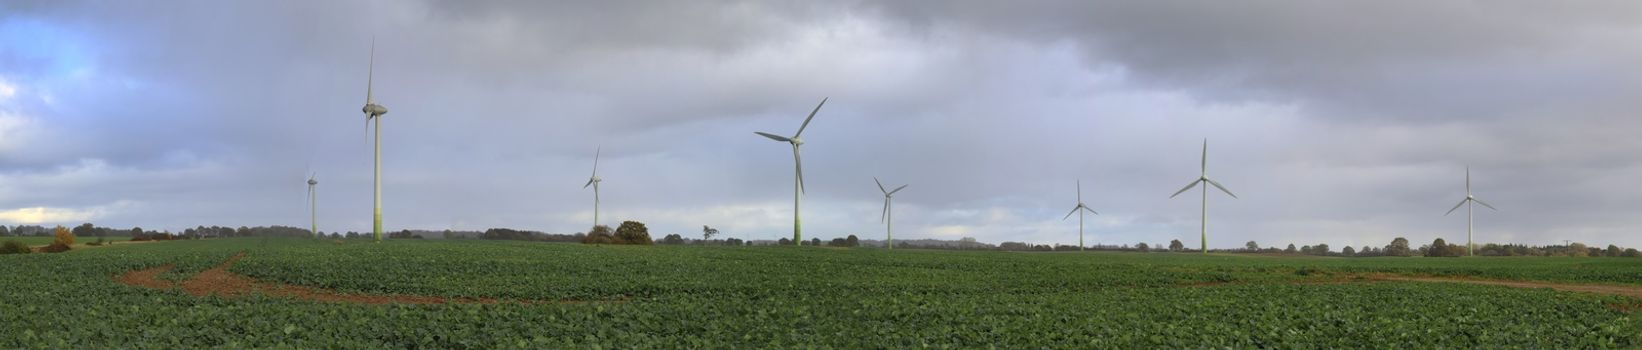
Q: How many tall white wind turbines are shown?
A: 8